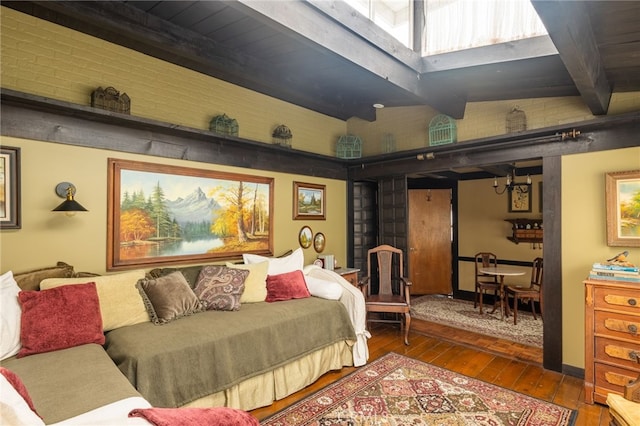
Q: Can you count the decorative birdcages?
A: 7